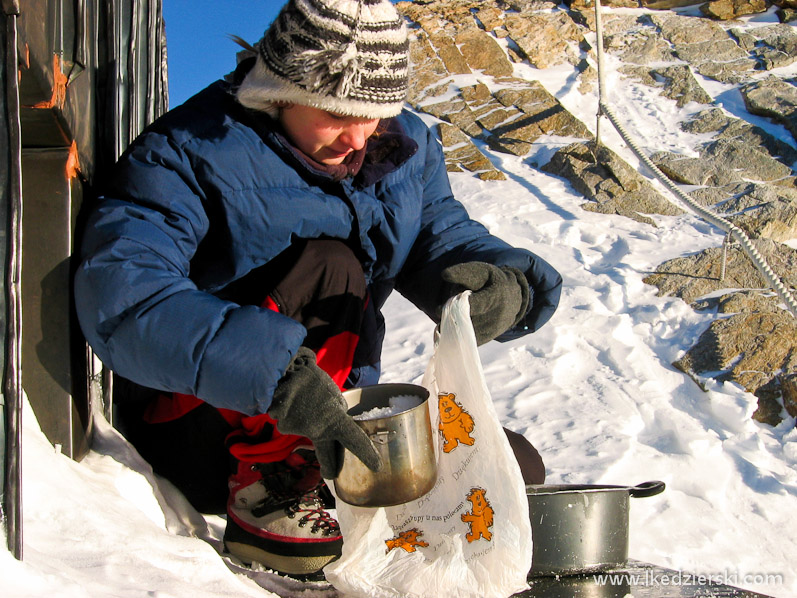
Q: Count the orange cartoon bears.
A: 3